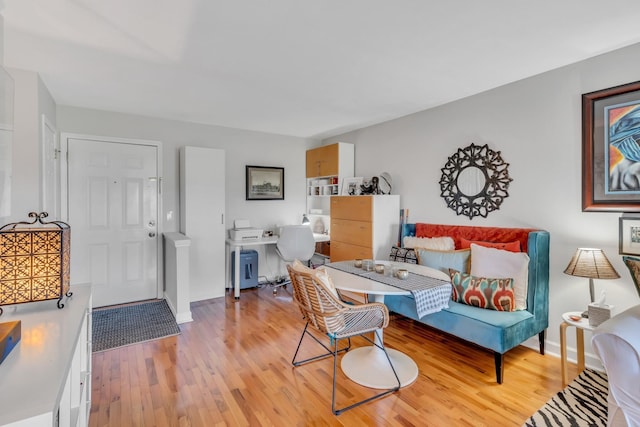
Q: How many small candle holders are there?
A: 3